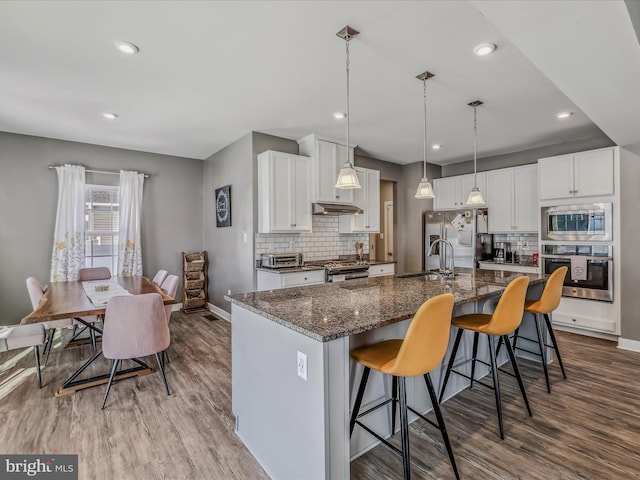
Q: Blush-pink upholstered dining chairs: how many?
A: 6